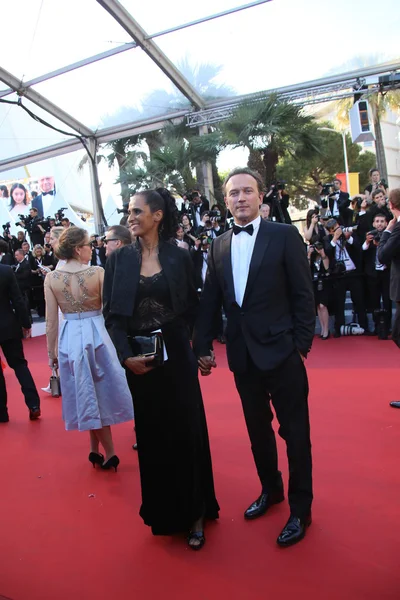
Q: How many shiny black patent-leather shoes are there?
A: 2